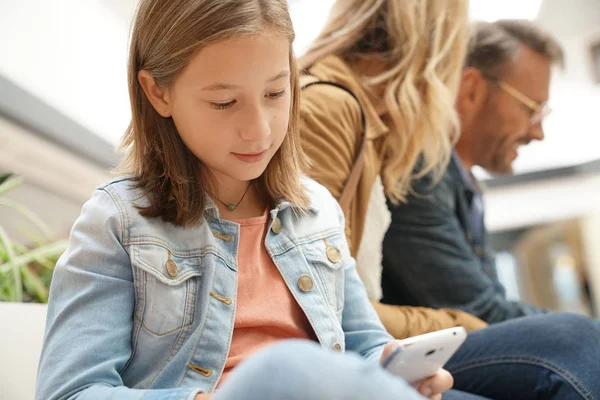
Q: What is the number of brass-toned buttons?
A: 5